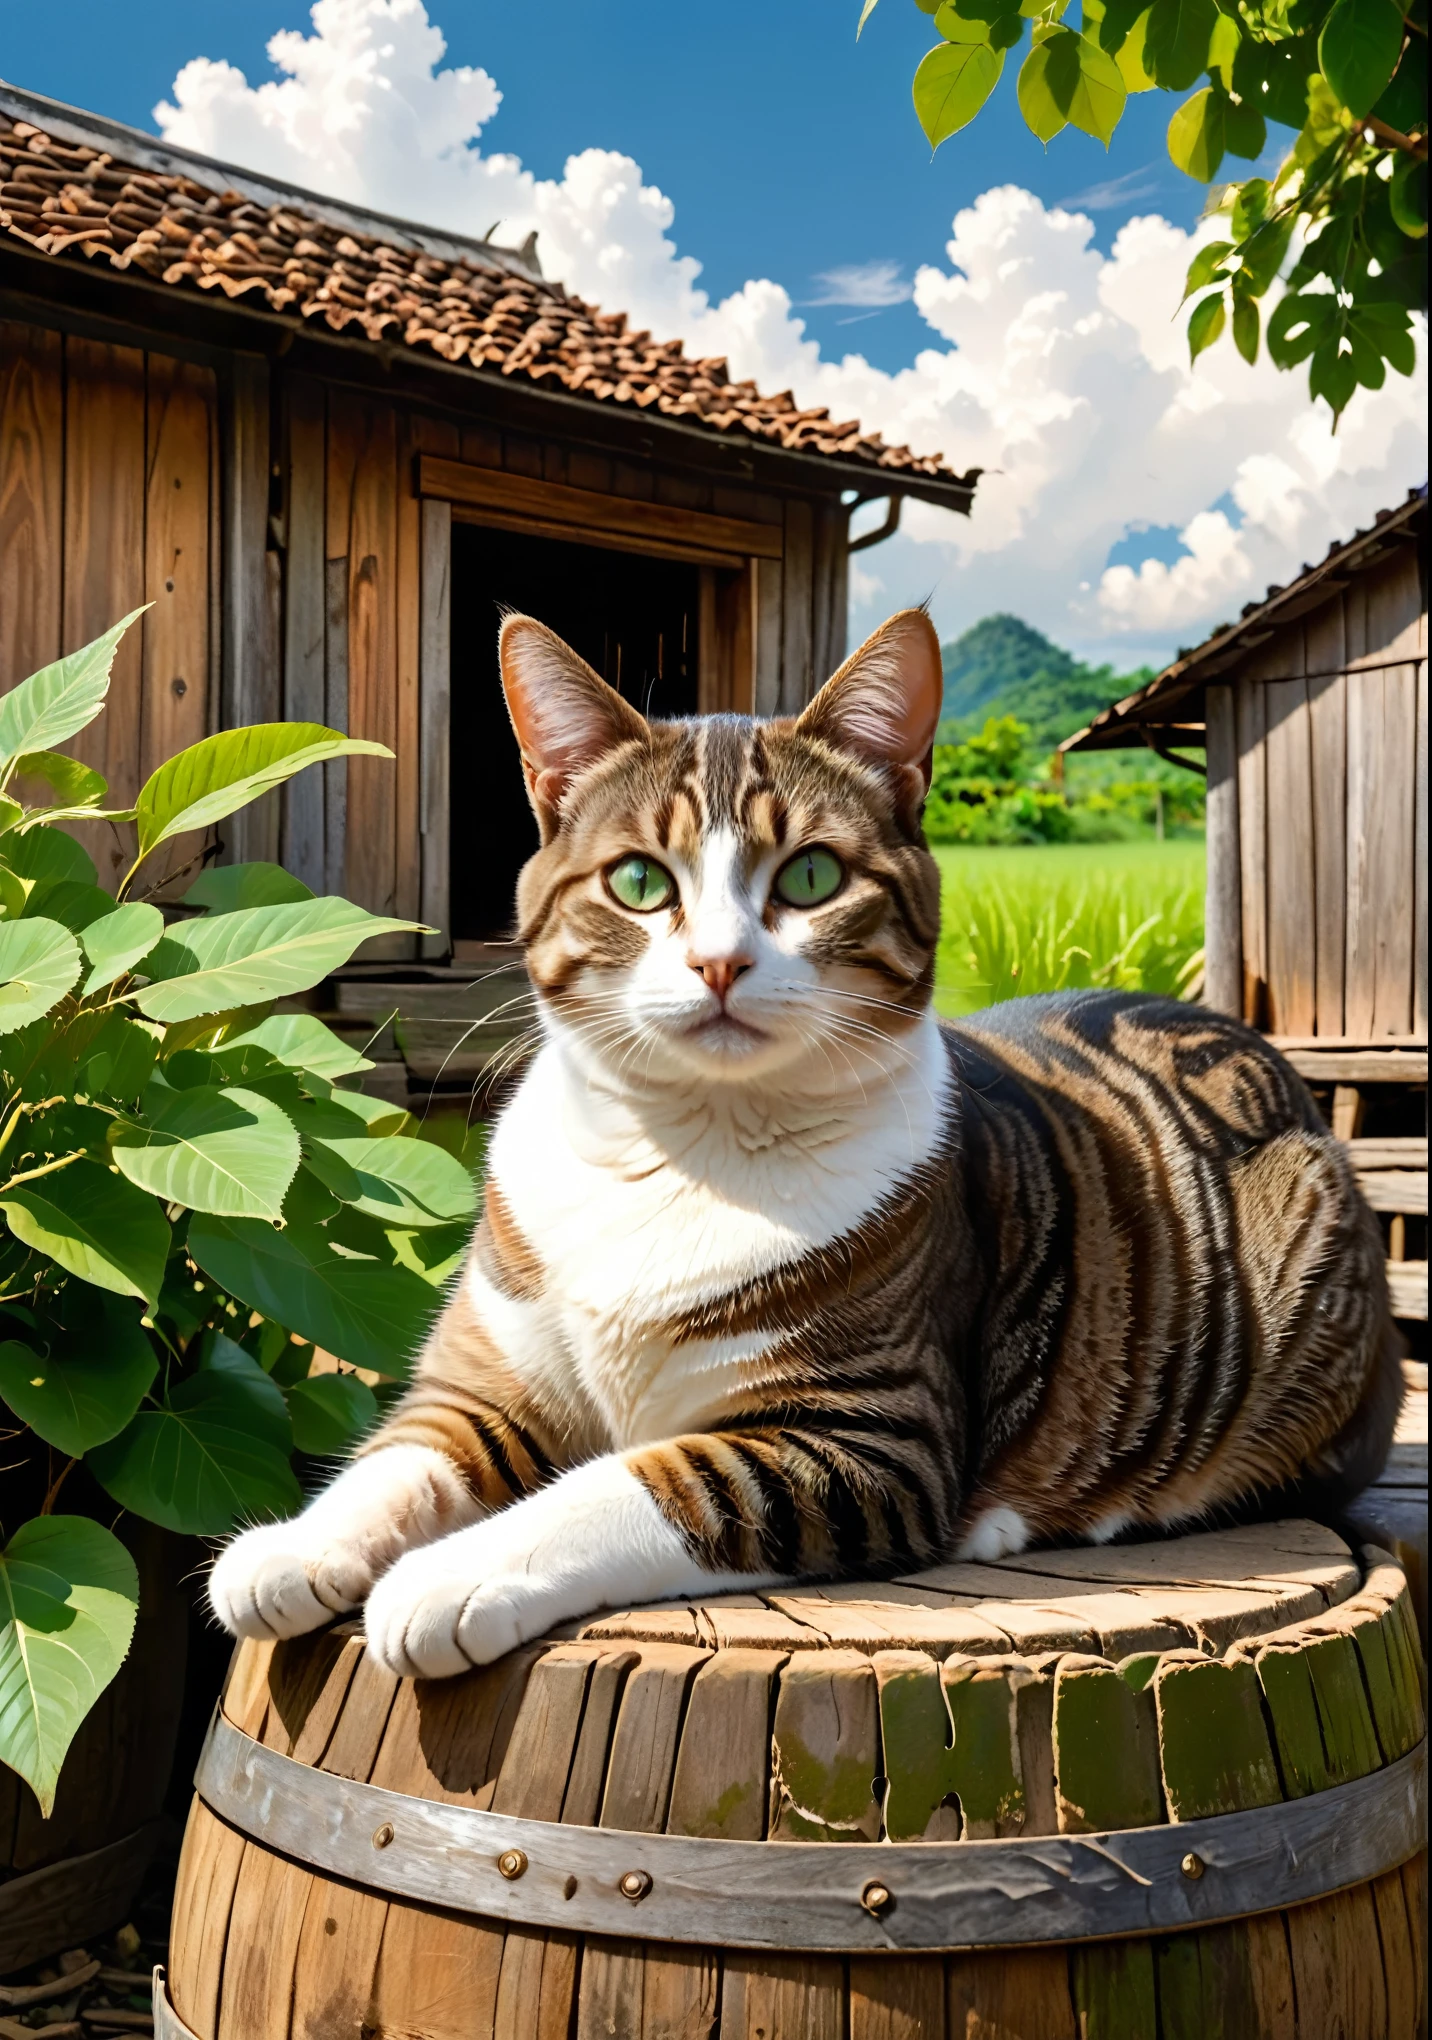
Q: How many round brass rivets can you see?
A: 5